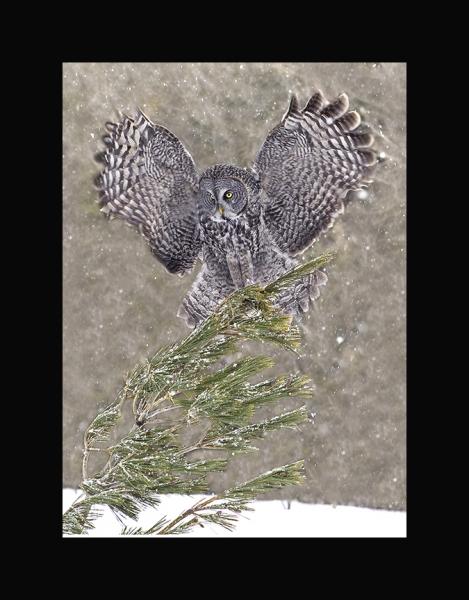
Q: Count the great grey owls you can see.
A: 1